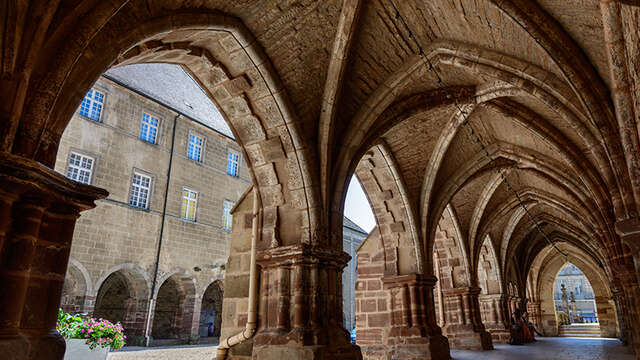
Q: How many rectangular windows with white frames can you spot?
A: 8